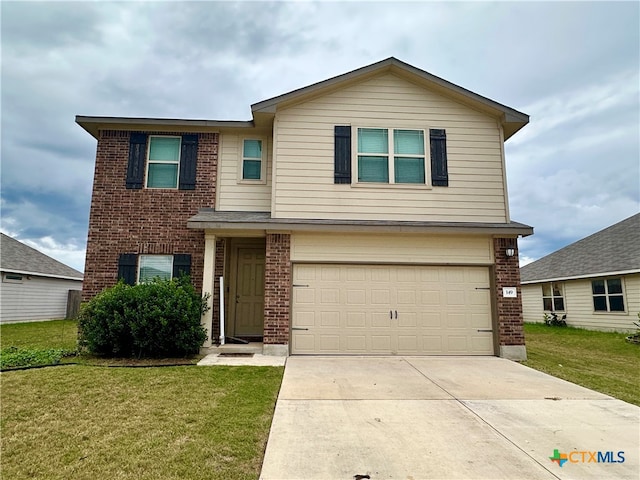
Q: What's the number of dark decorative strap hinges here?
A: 4